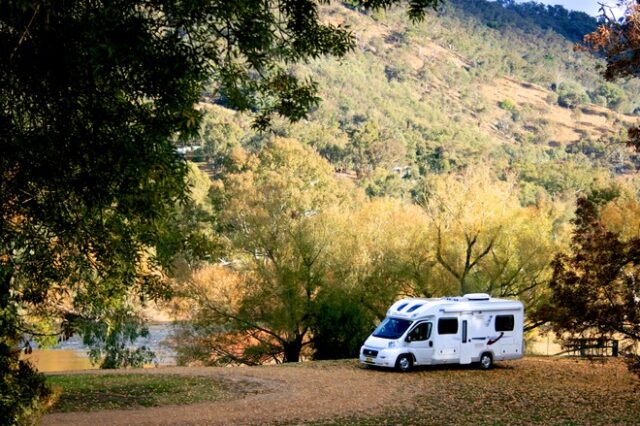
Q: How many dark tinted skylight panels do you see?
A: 2